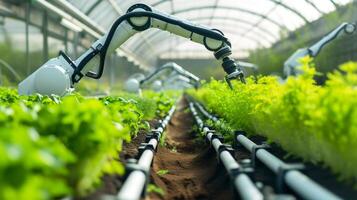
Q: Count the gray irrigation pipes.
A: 3